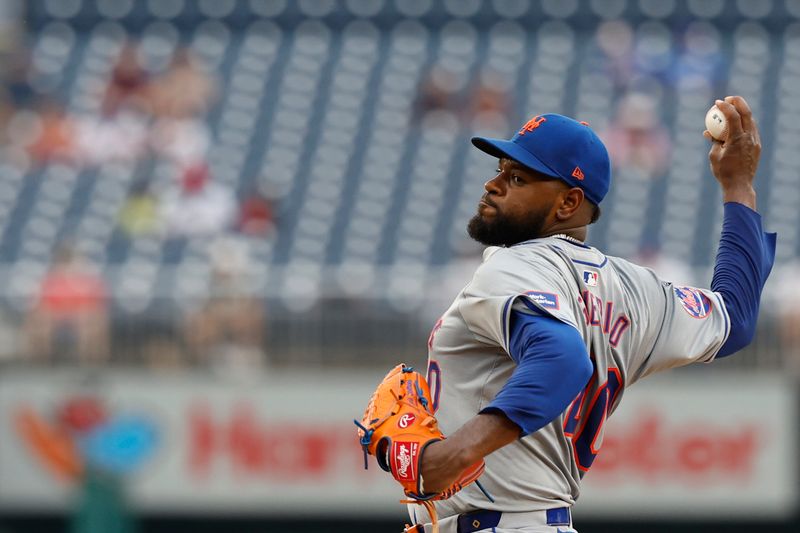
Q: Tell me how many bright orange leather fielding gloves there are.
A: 1